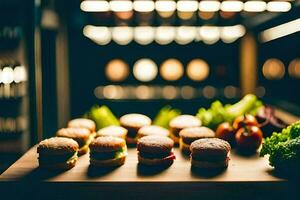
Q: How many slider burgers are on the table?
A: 11